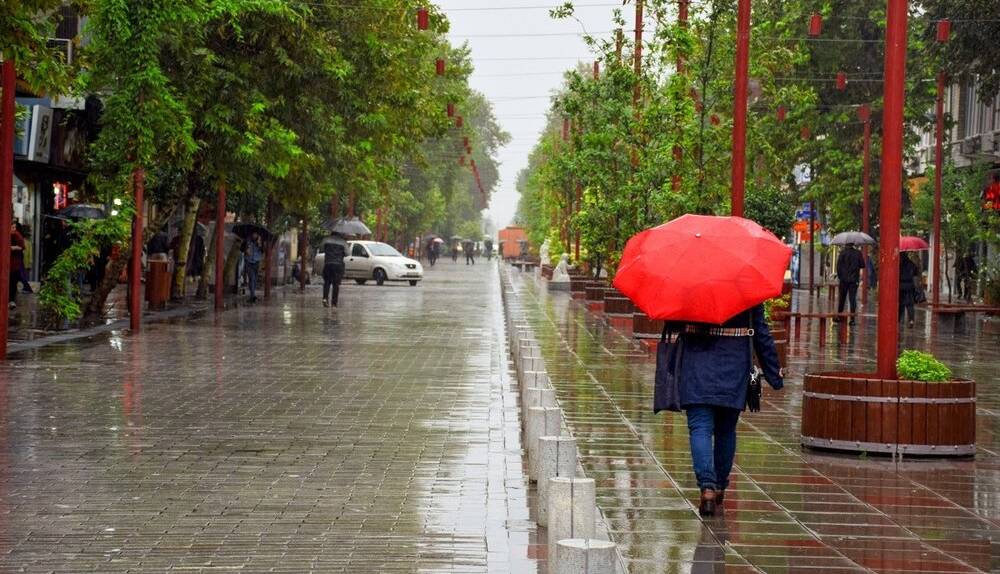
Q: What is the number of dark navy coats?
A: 1